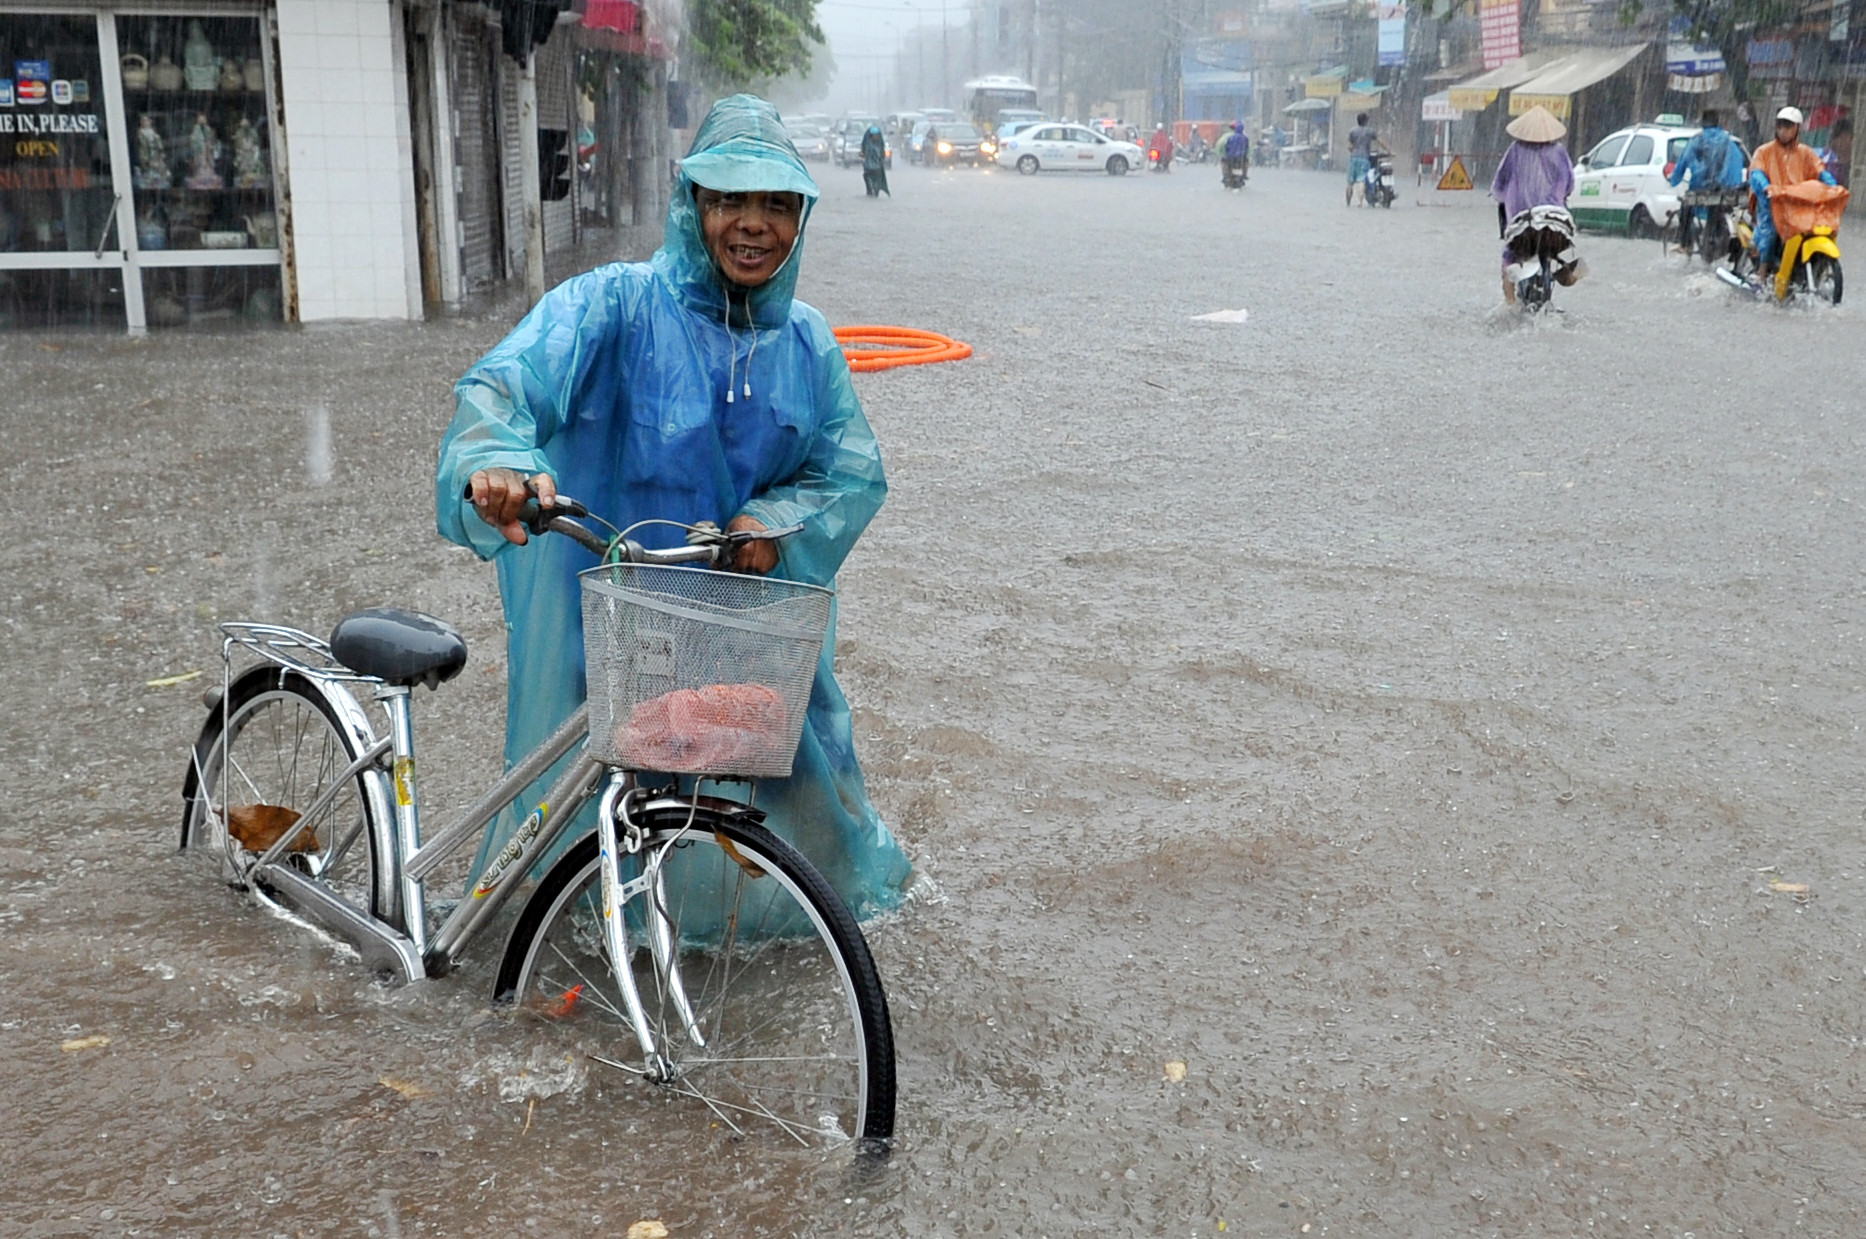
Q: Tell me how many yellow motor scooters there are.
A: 1